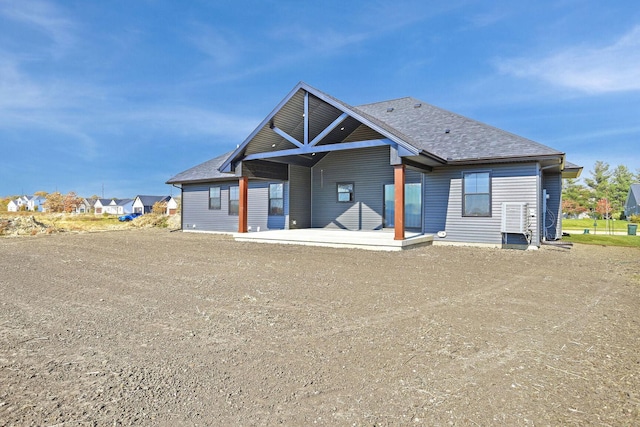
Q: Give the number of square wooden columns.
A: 2